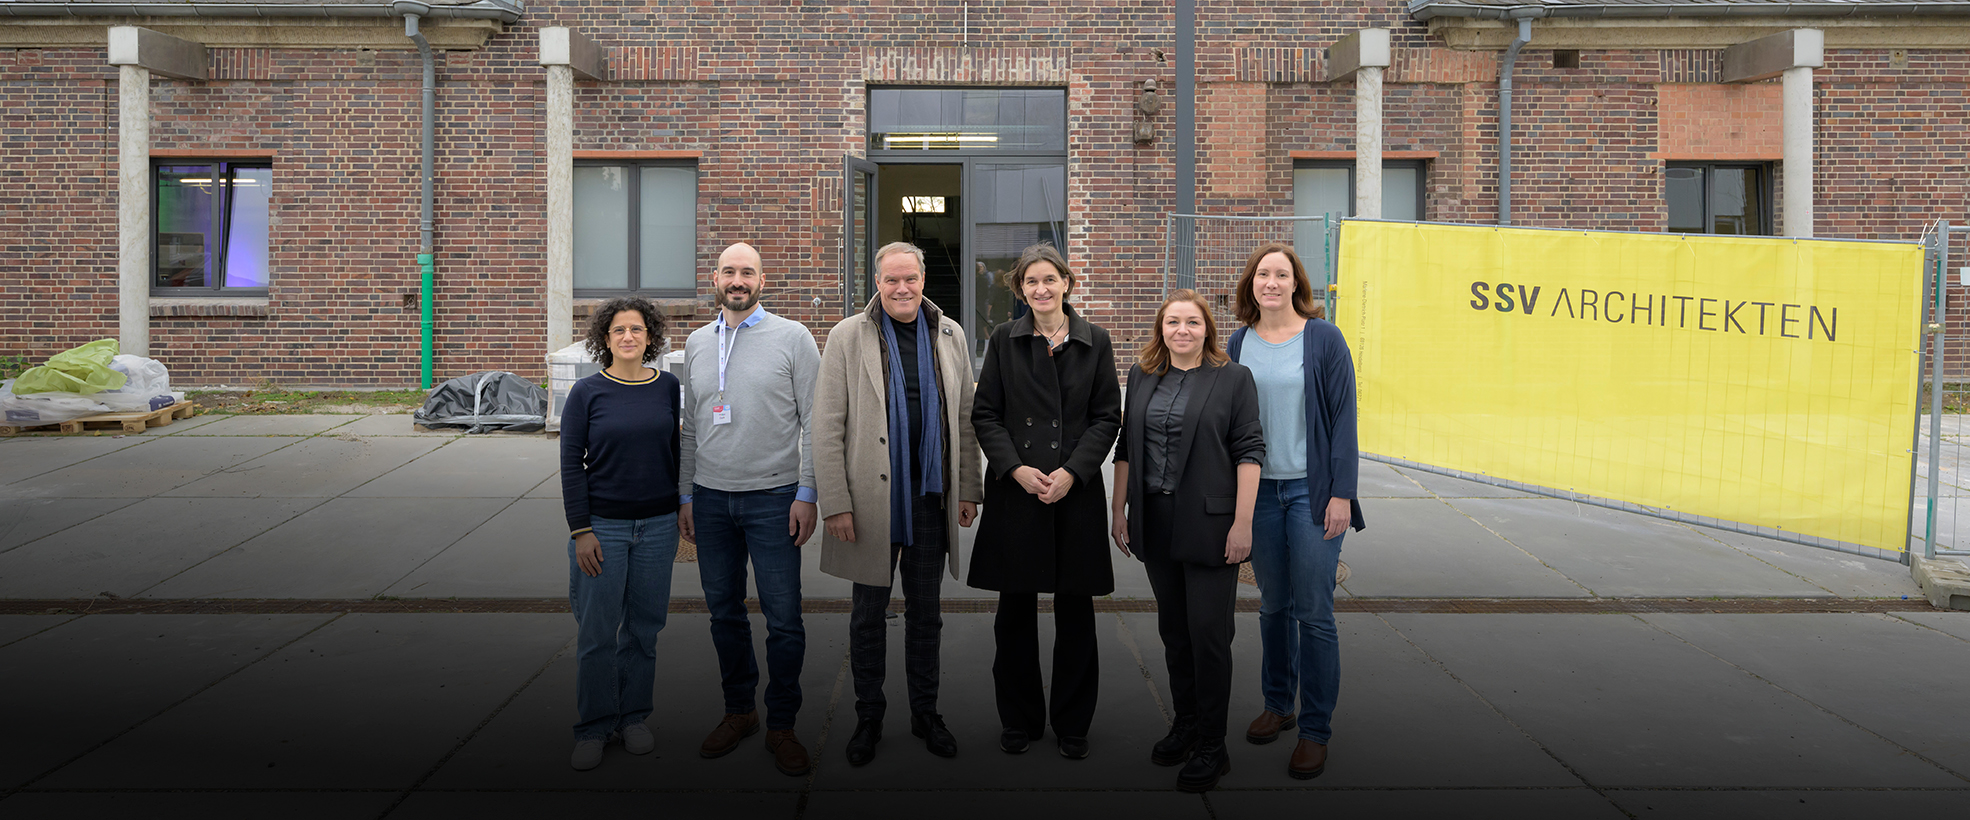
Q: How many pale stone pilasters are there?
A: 4